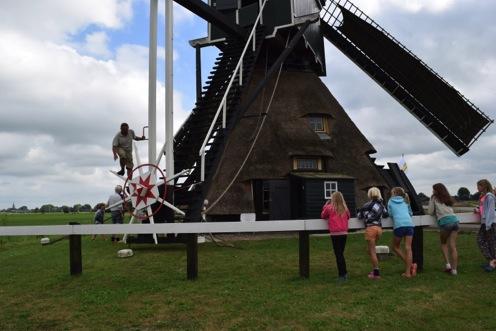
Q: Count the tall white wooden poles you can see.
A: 2